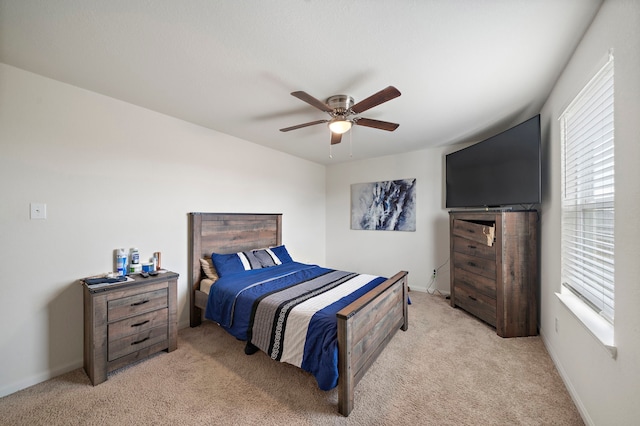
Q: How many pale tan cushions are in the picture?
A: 1